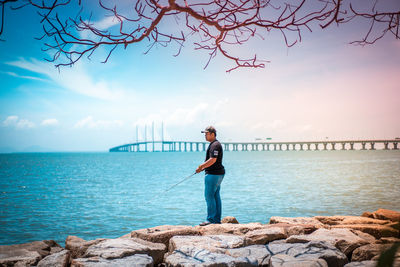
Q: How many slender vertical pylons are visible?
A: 4